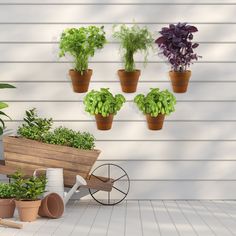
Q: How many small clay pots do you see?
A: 8